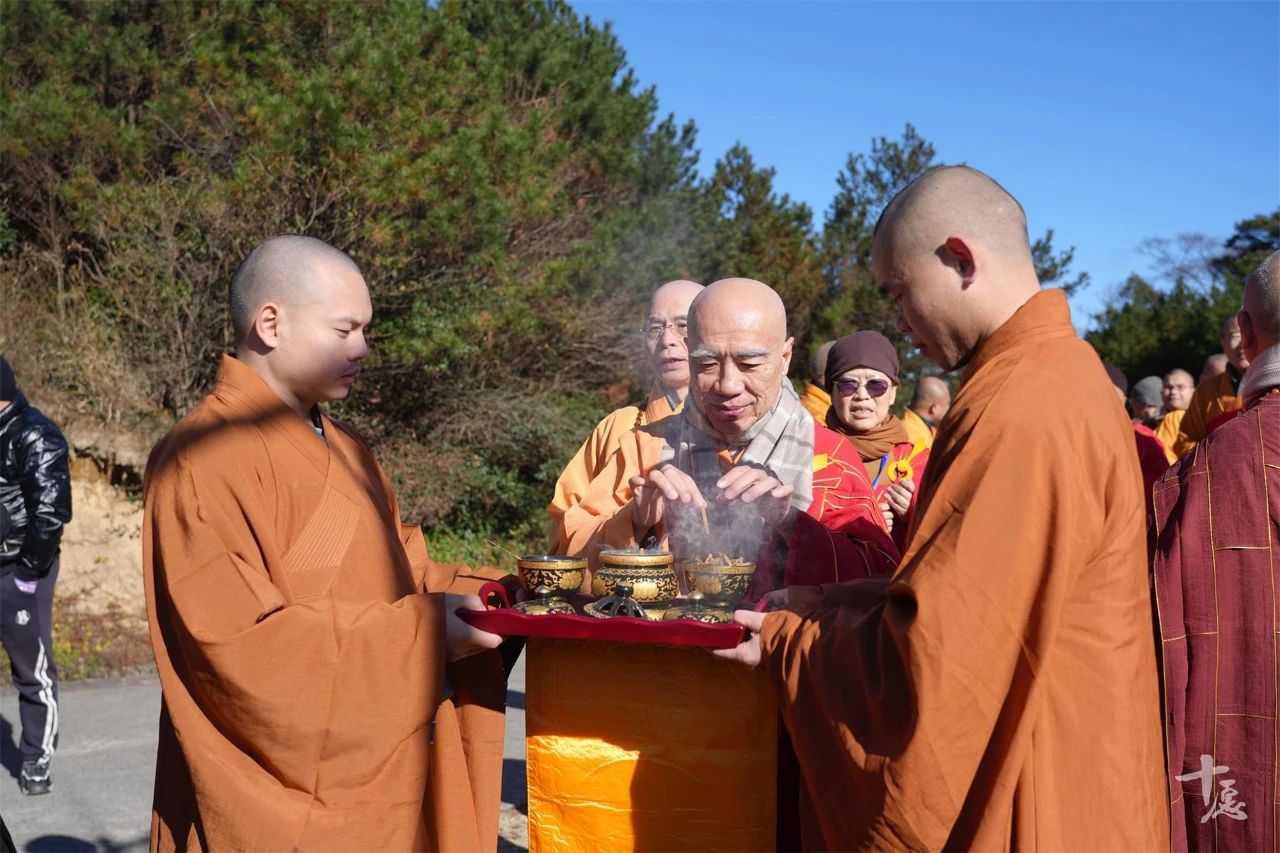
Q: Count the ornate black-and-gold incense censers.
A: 3